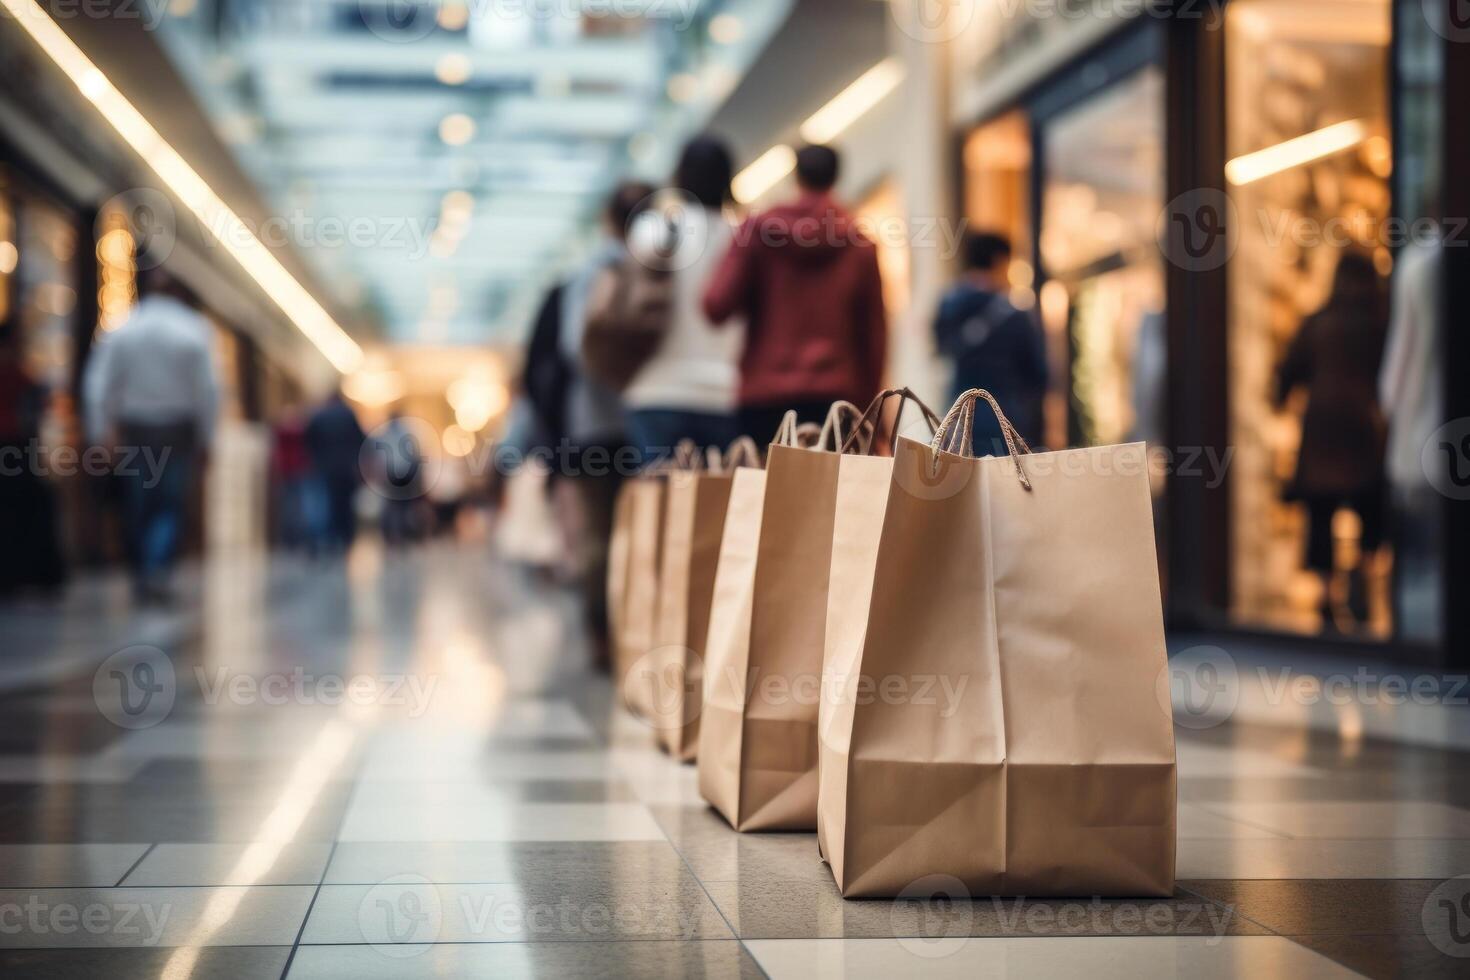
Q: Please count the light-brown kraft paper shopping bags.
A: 5